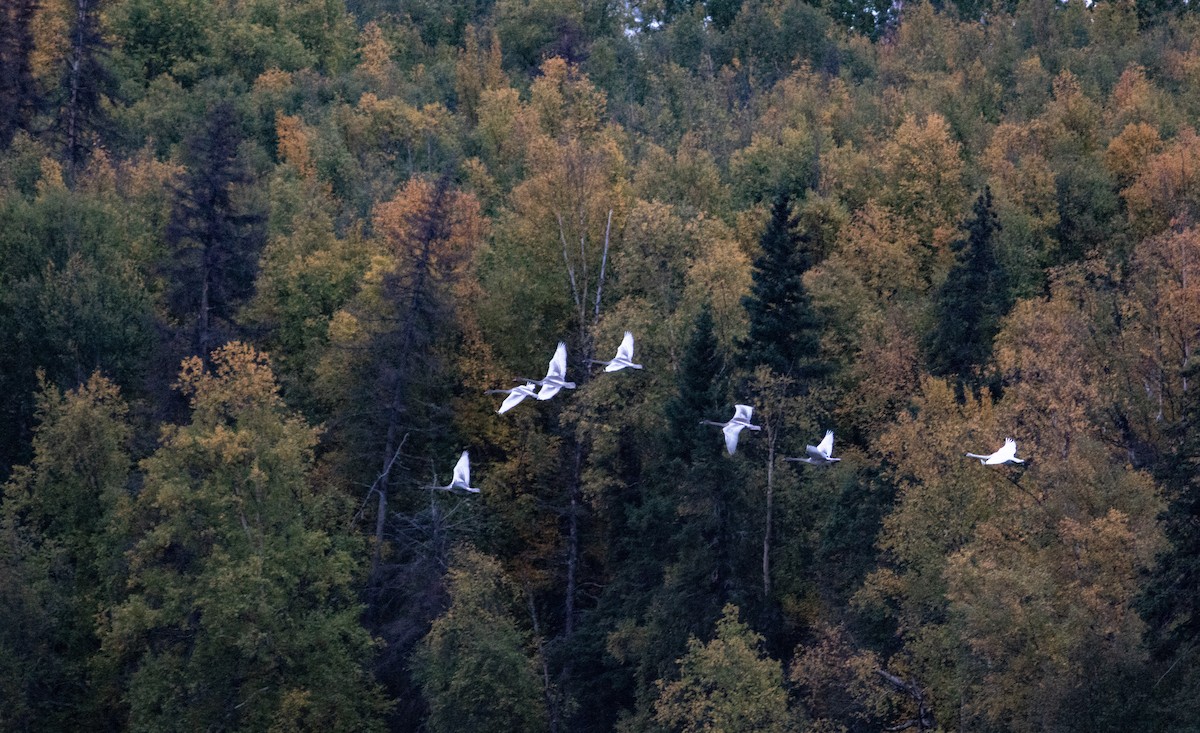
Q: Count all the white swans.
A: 7